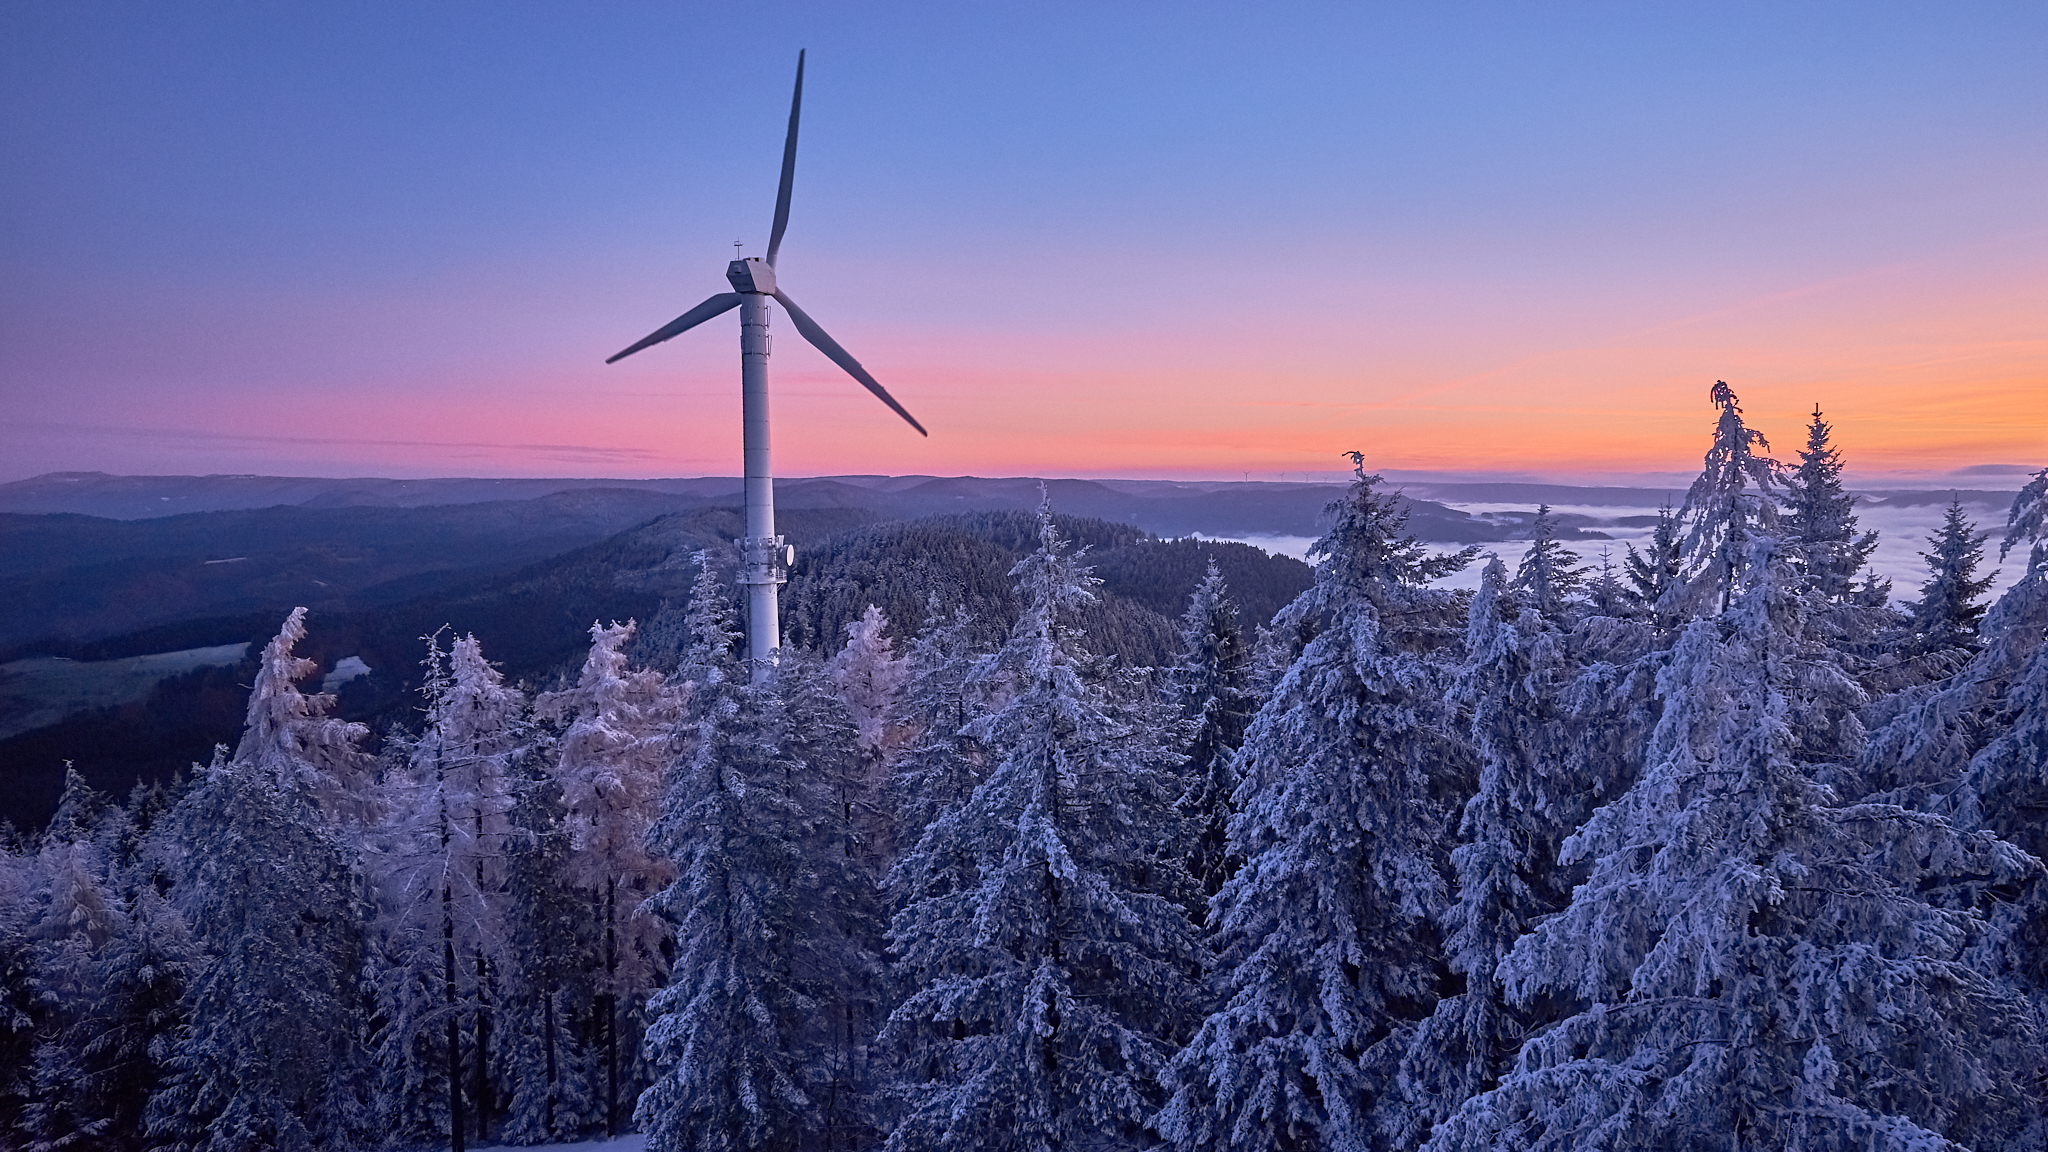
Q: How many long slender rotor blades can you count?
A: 3